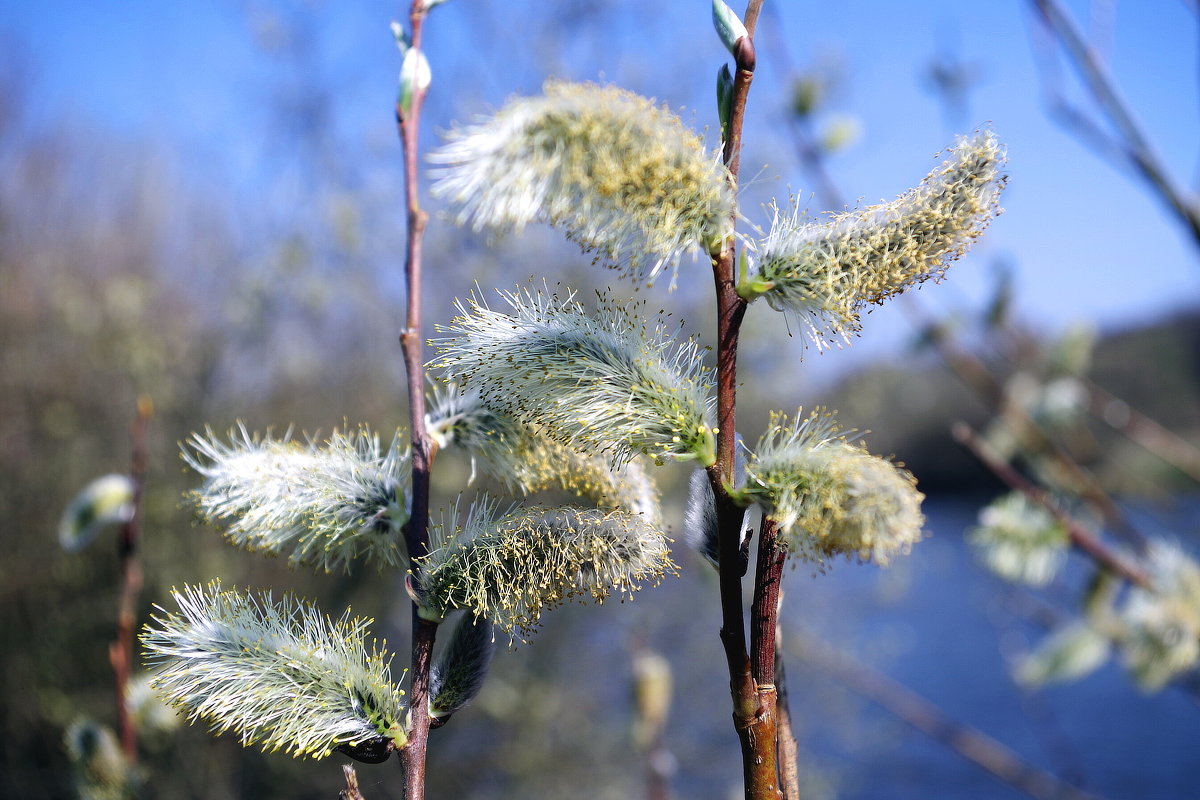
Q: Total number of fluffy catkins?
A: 8